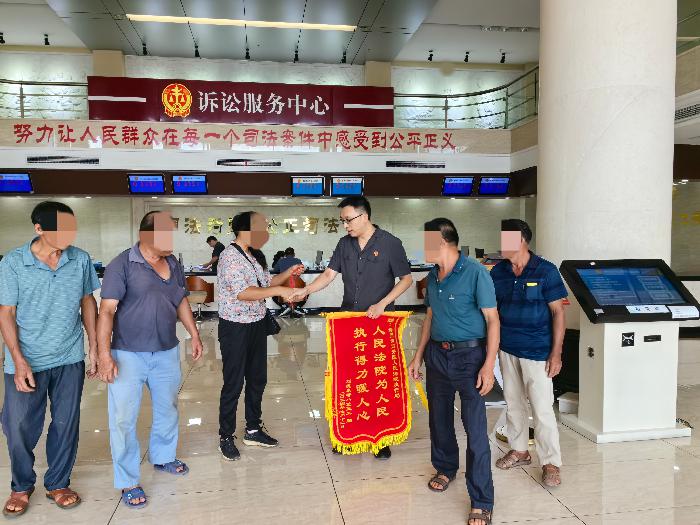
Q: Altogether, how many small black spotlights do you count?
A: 10